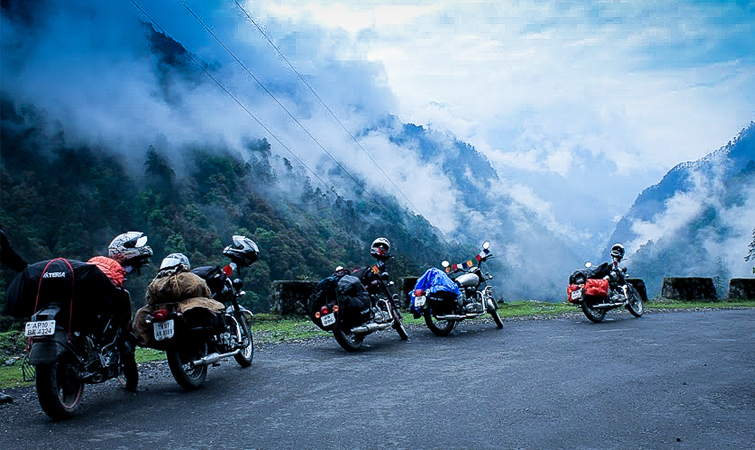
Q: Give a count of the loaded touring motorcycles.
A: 5